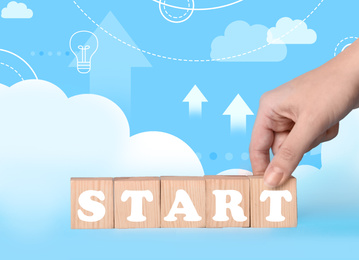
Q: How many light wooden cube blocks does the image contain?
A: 5